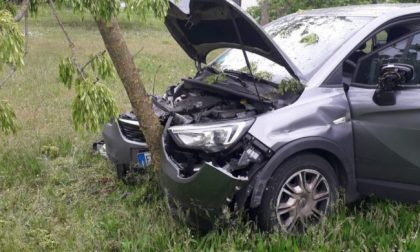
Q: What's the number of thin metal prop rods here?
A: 1